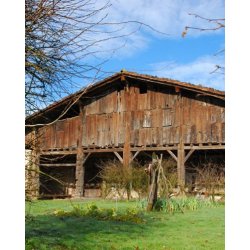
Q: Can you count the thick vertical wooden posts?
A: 4